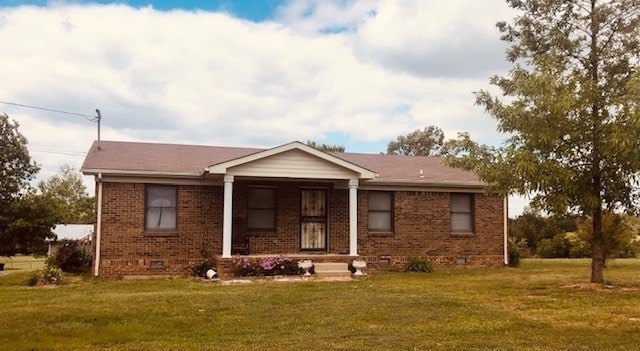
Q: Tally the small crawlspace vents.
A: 3